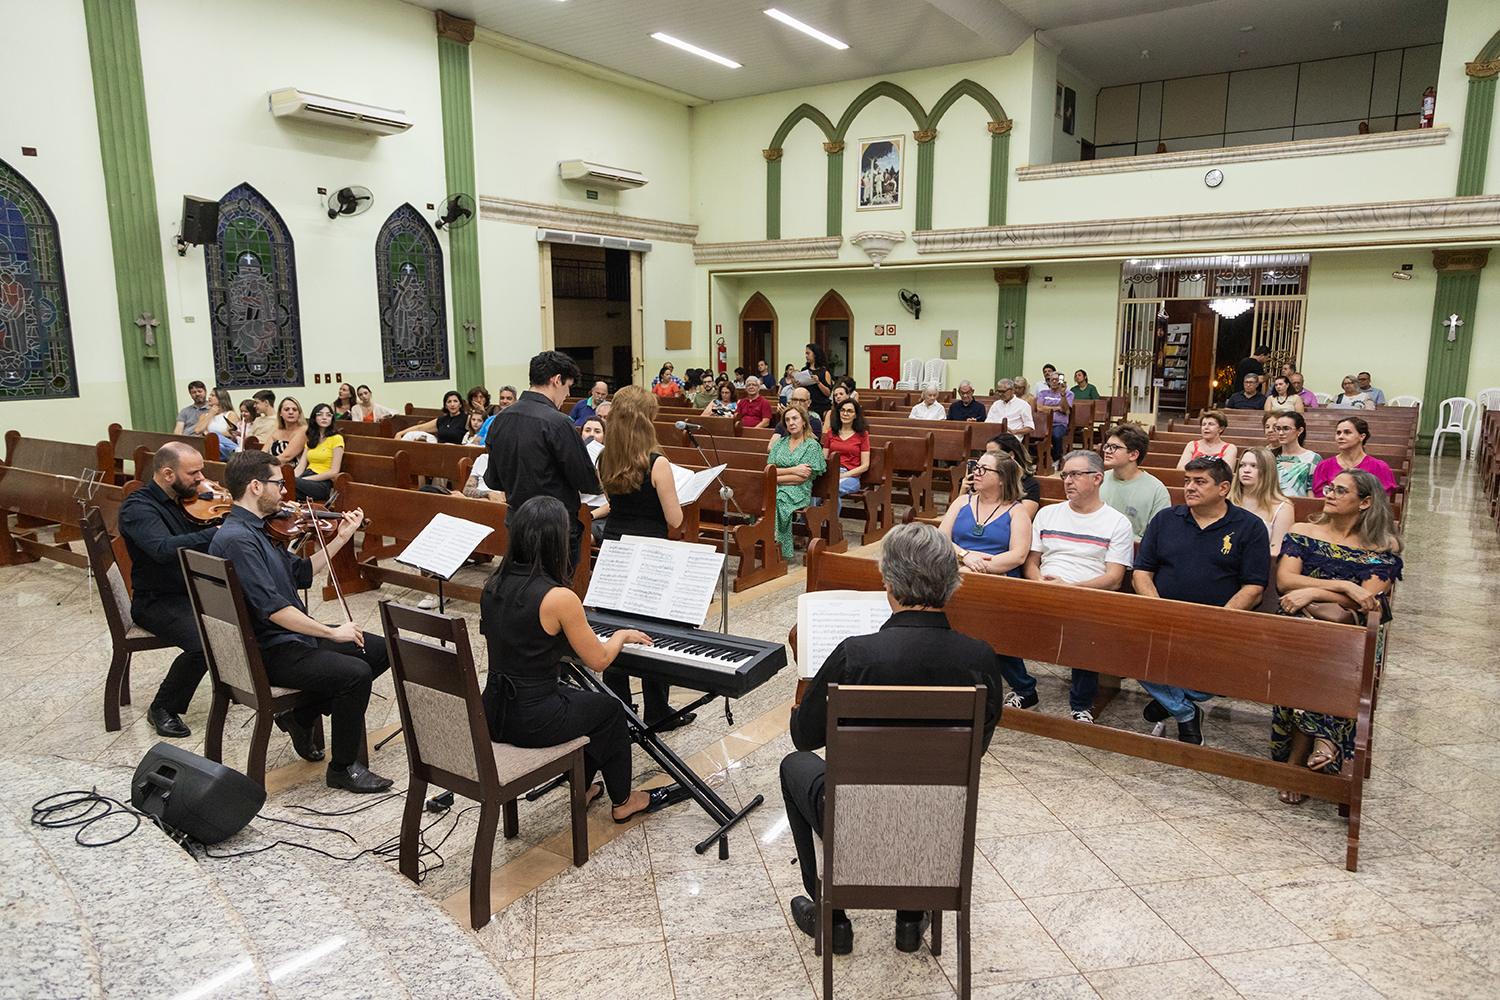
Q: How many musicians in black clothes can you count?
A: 6